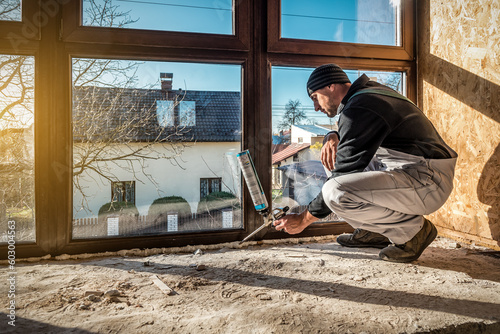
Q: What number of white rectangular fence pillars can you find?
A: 3